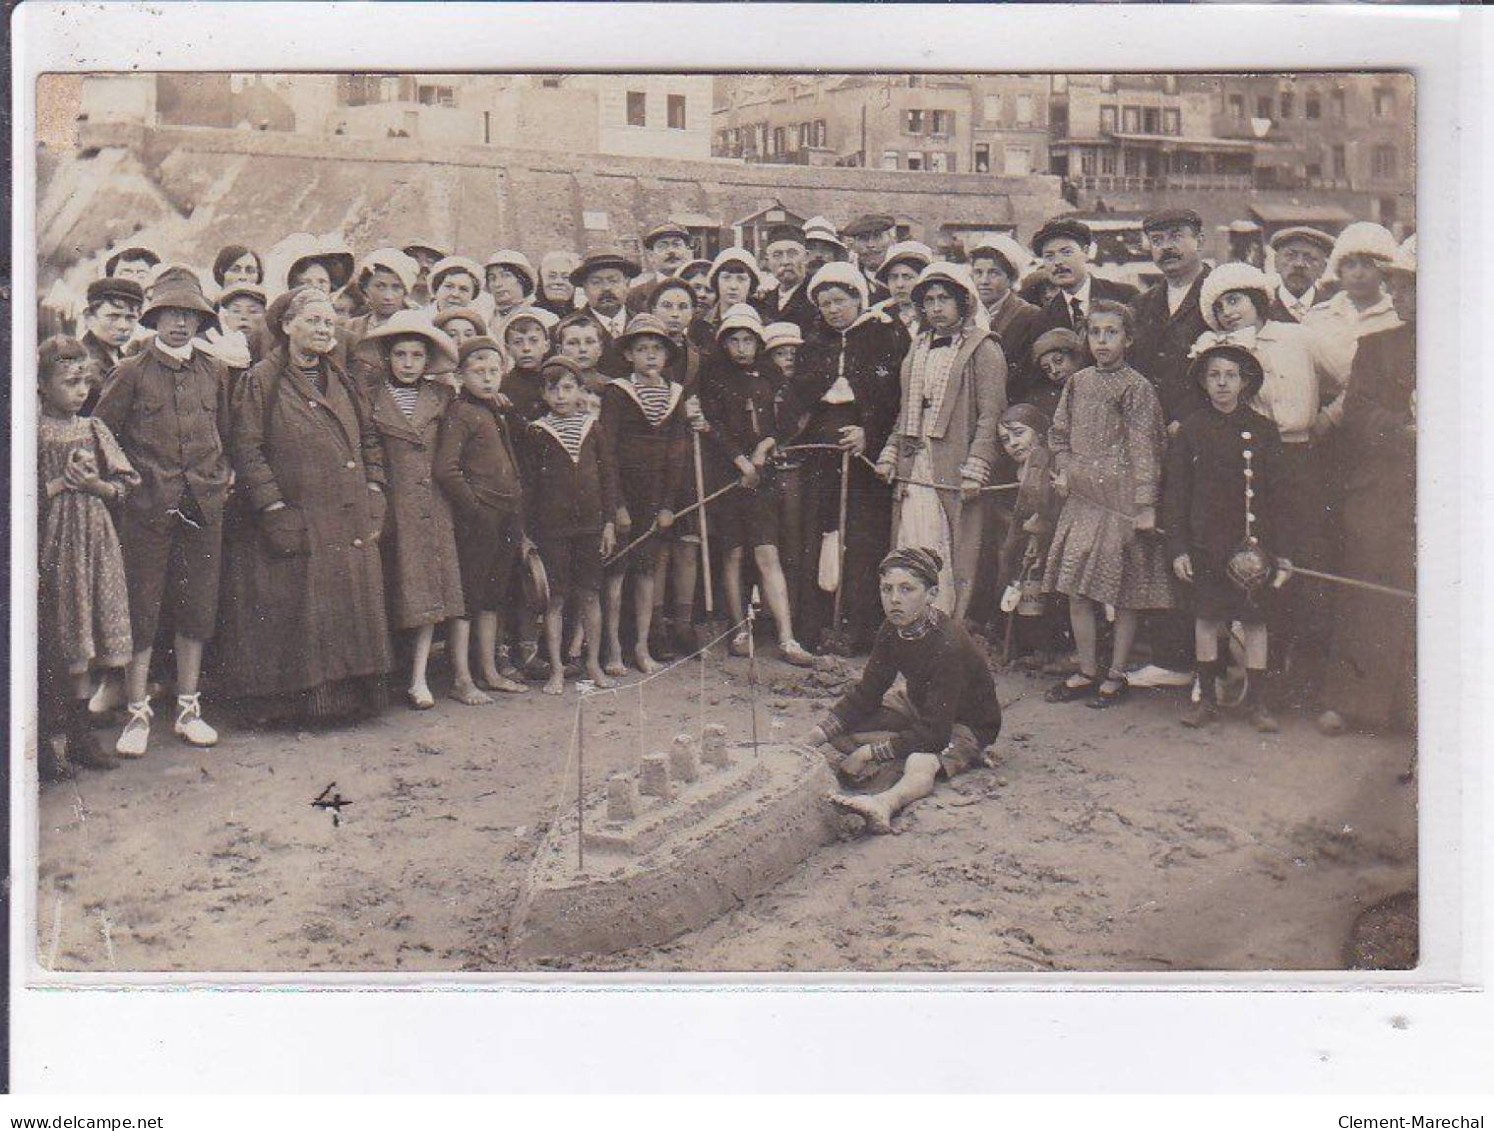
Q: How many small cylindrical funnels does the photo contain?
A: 4